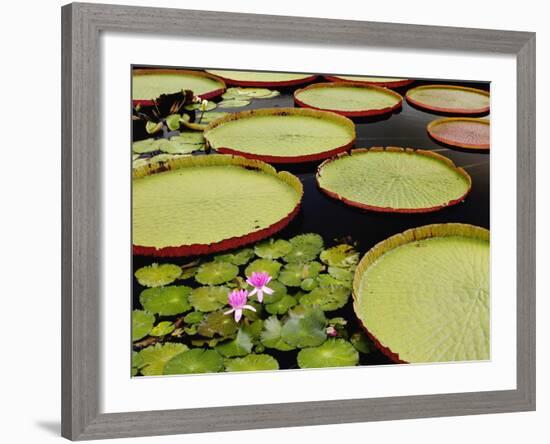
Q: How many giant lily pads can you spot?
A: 10